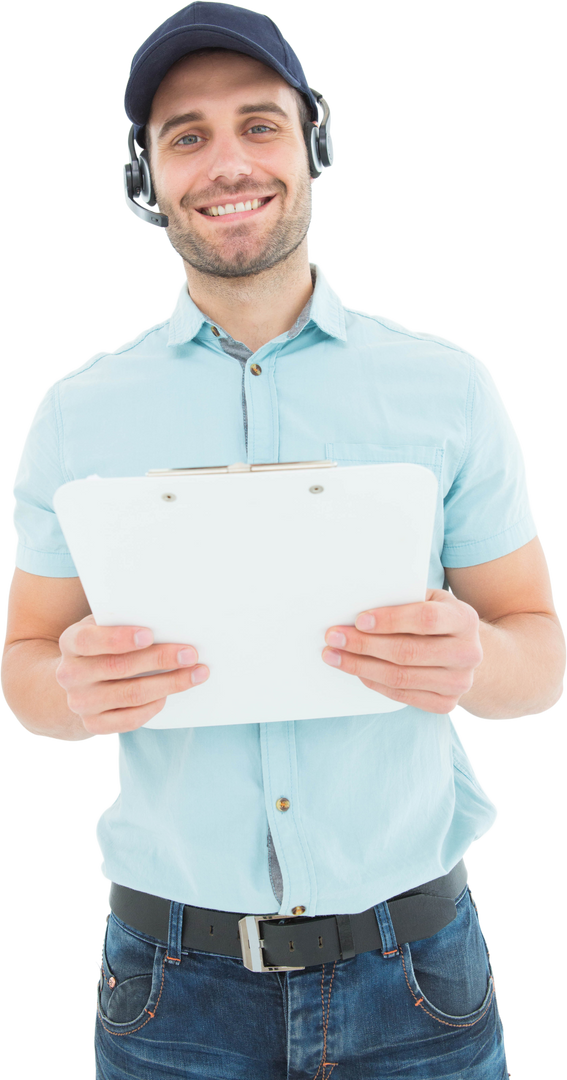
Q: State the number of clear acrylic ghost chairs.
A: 0